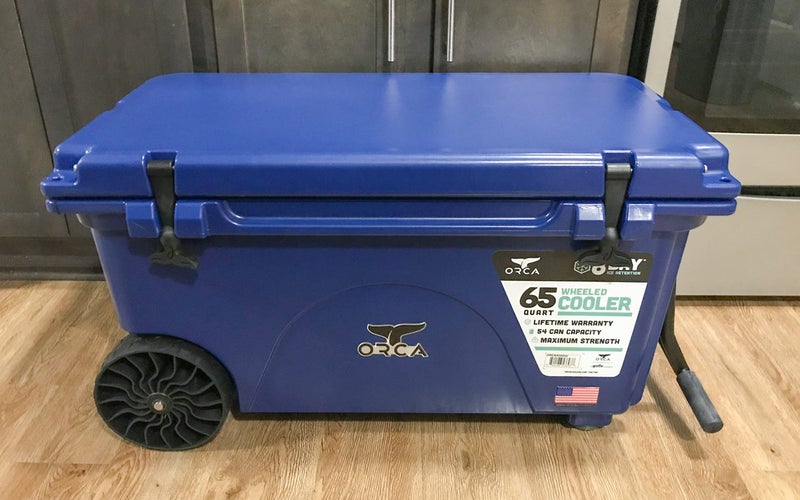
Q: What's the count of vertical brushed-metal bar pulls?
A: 2